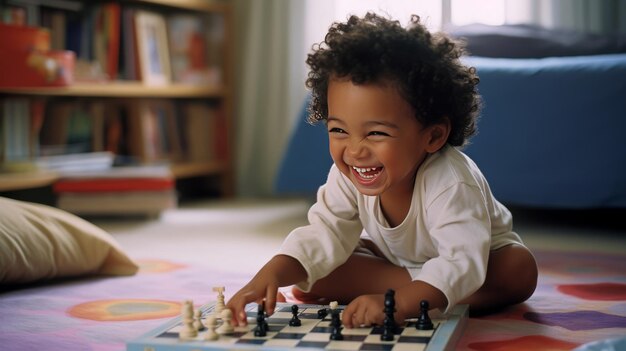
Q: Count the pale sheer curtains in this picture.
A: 2